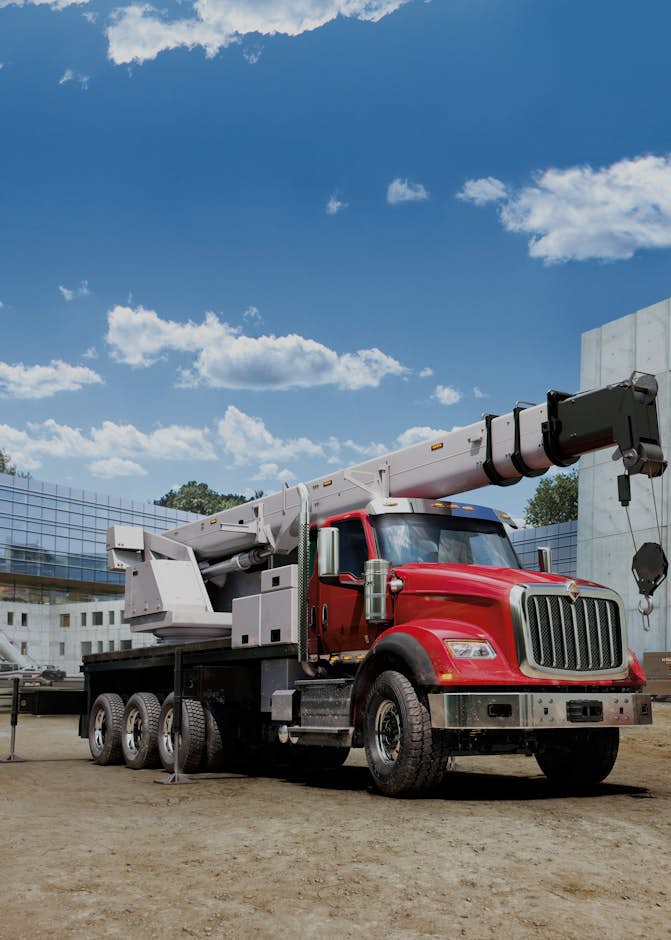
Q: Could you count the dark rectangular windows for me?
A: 13